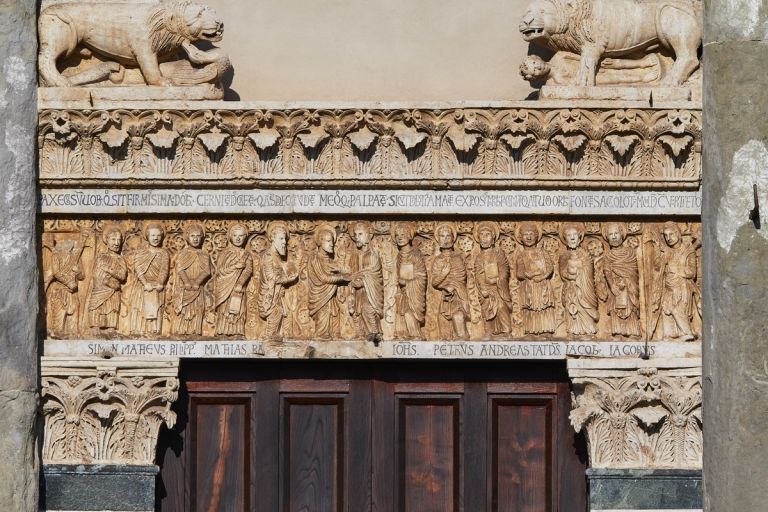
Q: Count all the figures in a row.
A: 15